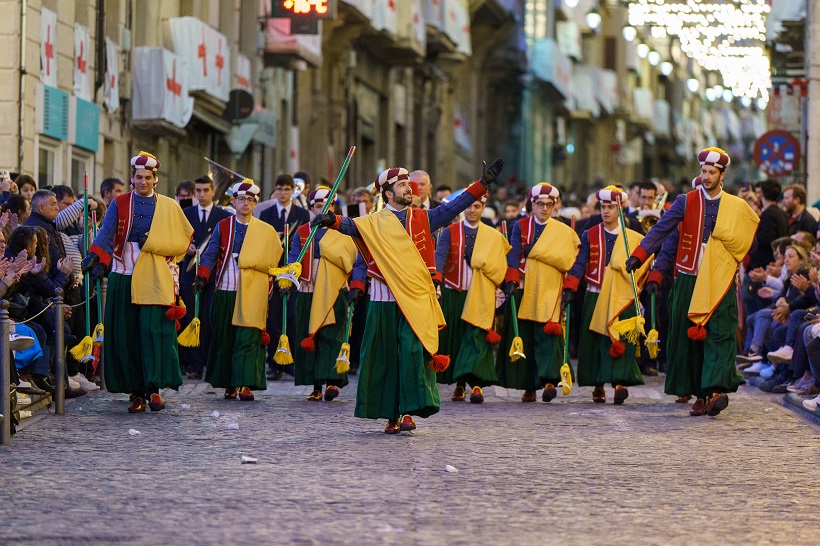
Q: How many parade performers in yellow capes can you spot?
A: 8